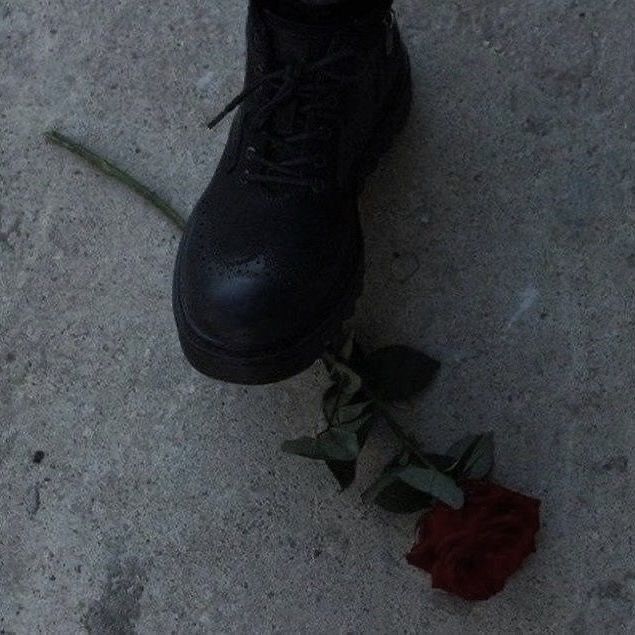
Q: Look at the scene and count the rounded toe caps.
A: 1